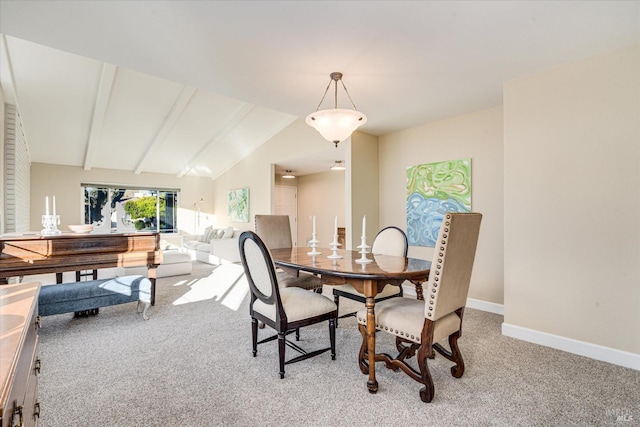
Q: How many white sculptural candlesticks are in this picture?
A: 3